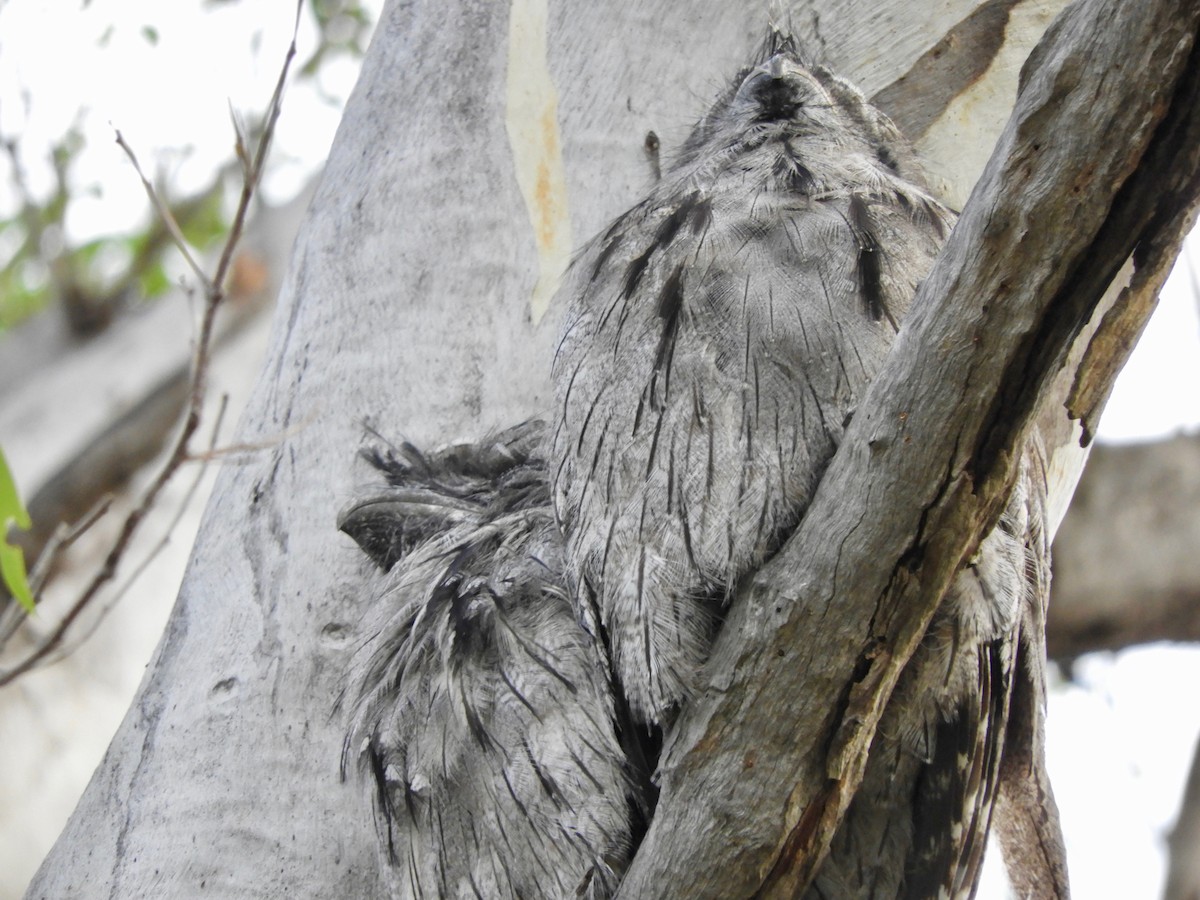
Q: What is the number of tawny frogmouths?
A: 2